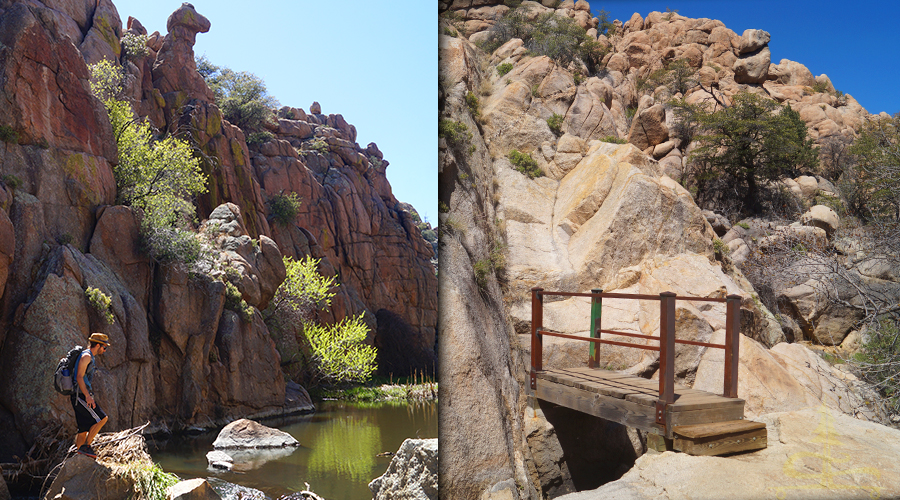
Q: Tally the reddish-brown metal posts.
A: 3